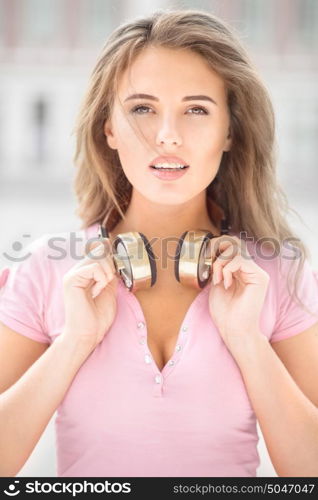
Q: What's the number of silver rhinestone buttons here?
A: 7